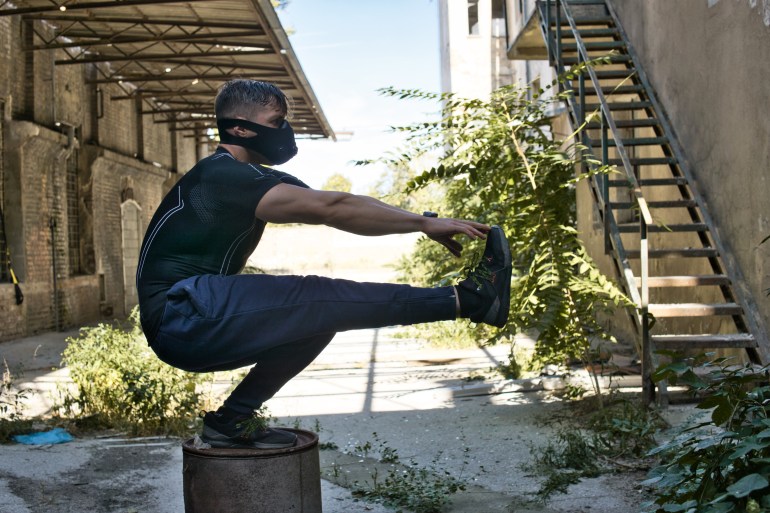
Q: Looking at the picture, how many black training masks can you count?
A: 1